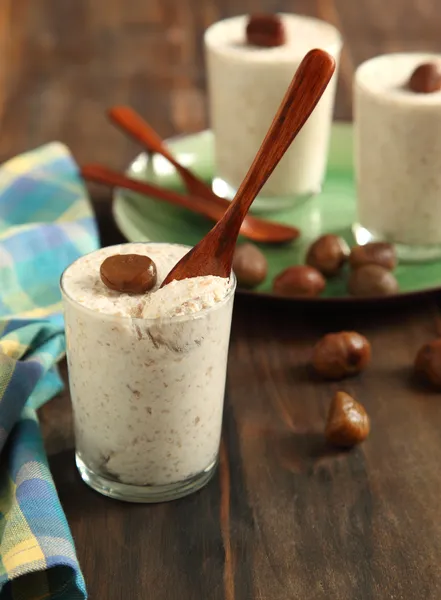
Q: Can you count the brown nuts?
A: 11